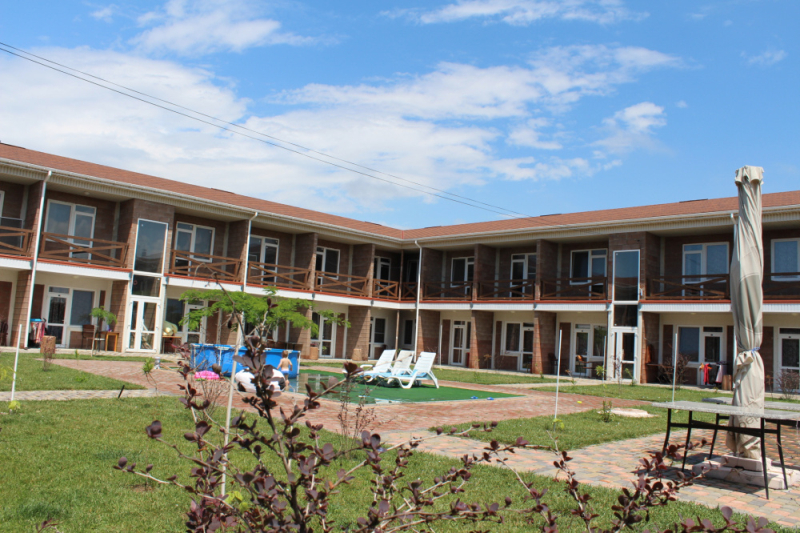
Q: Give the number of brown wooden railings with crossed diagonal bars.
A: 12